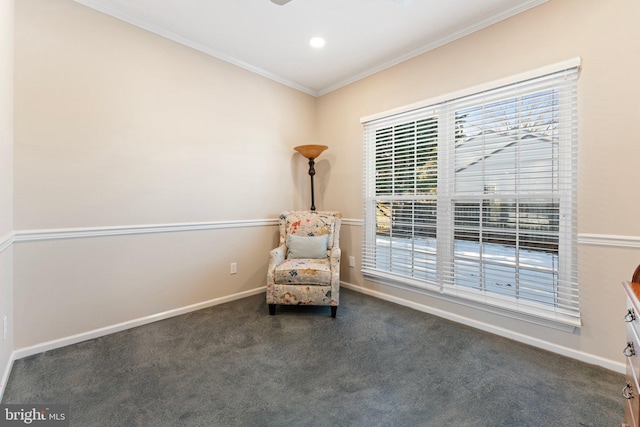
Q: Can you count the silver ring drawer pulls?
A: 3